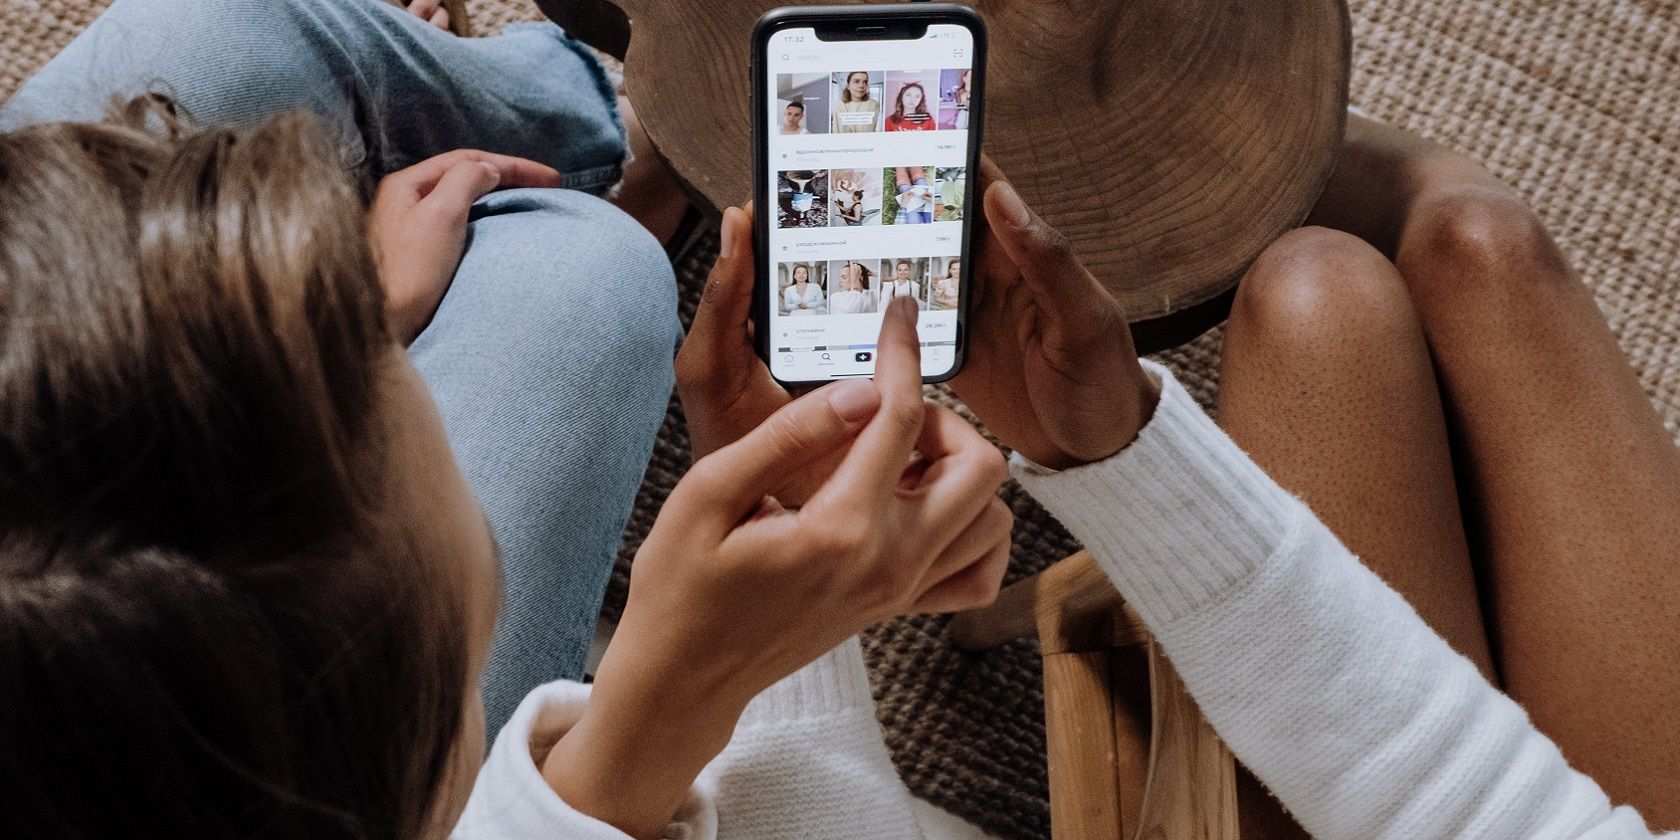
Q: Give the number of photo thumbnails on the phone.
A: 12